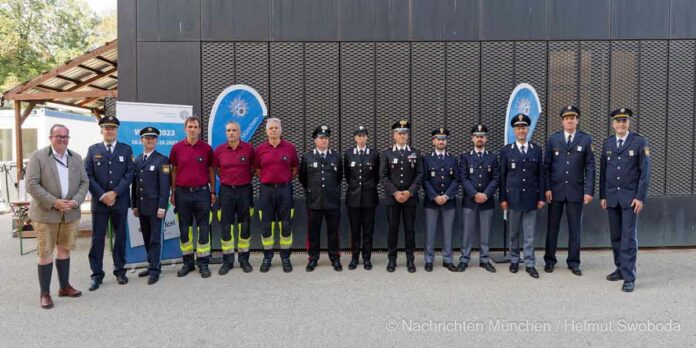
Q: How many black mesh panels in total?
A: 15